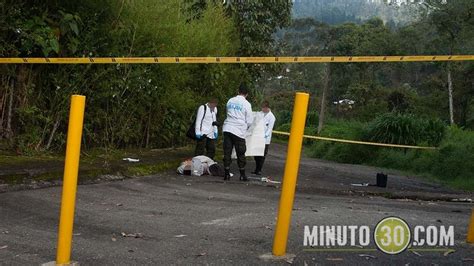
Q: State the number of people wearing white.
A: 3